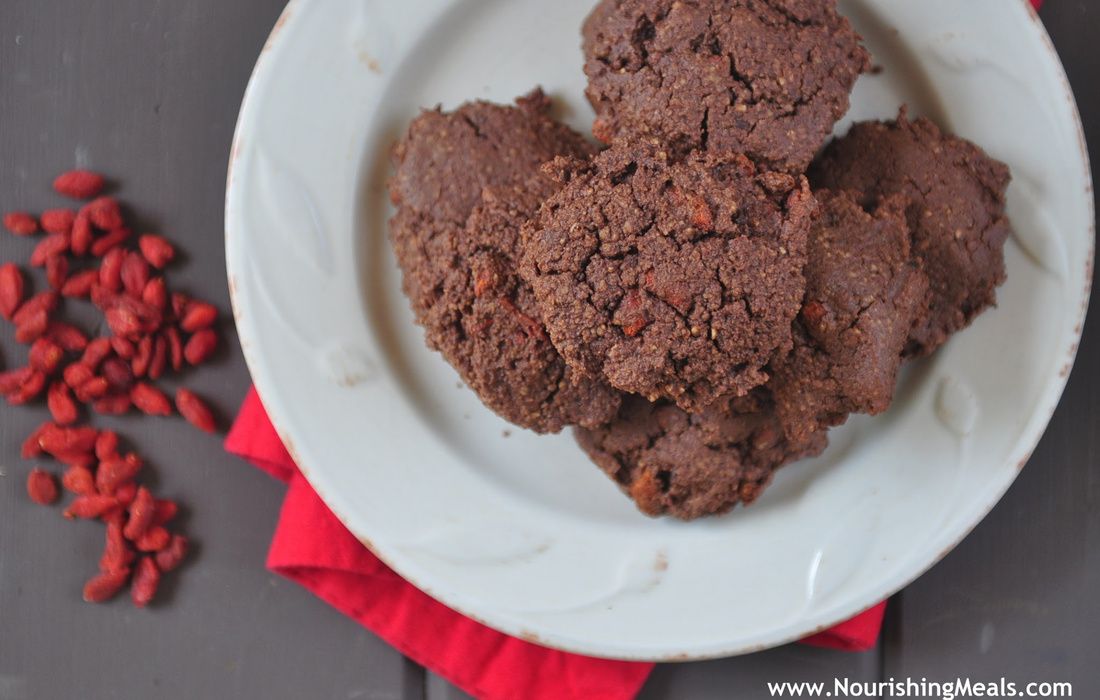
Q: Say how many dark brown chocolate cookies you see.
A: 7